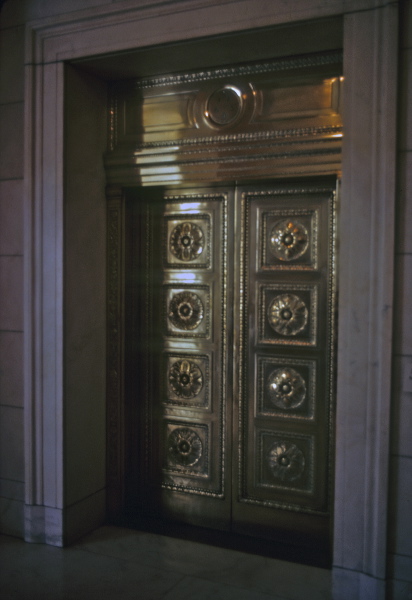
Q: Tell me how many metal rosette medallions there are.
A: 8